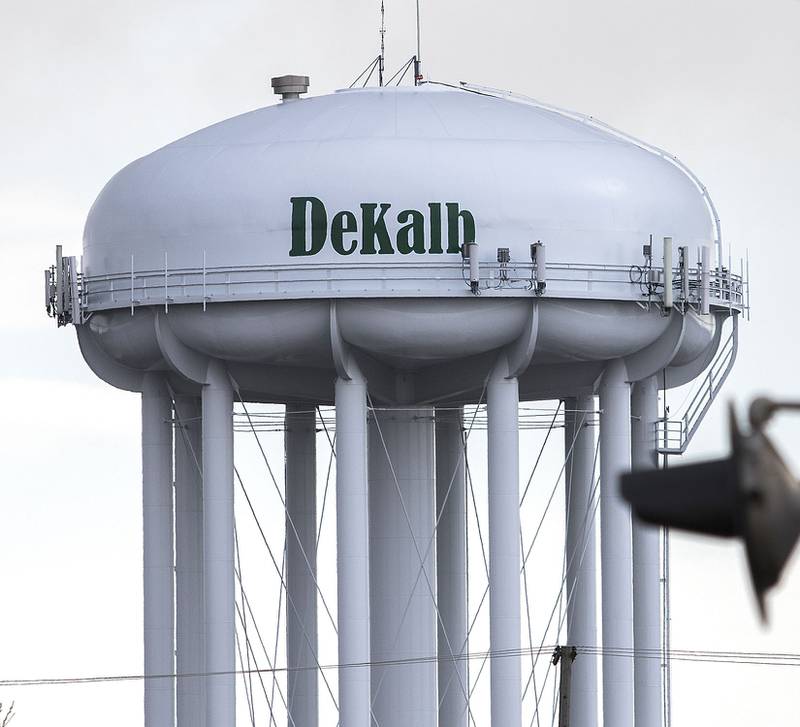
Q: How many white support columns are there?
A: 11